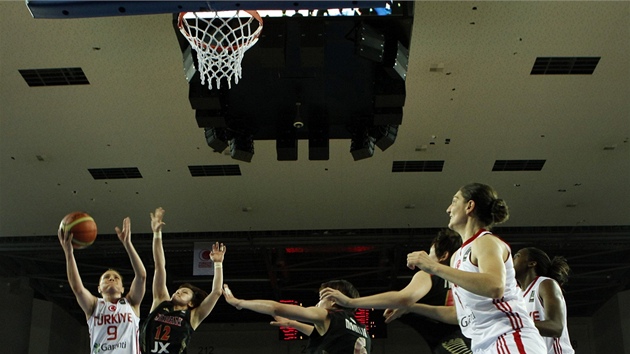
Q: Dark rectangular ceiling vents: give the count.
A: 6